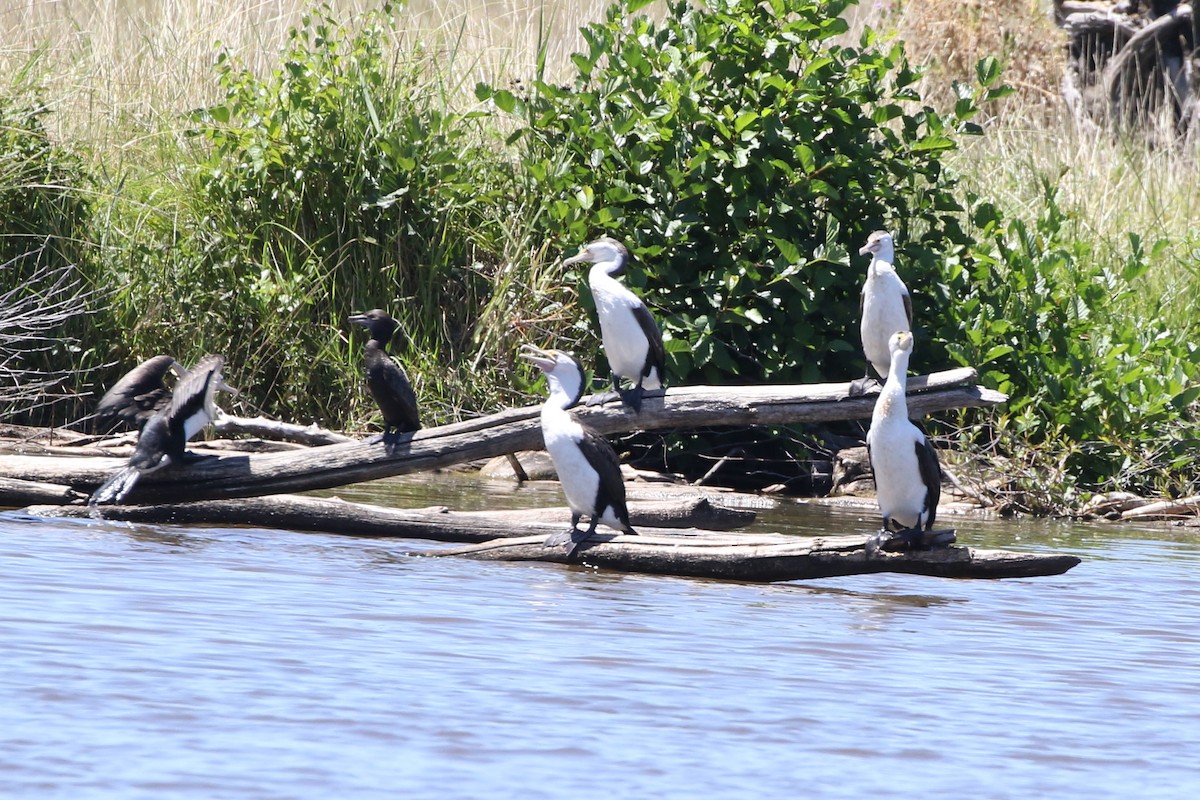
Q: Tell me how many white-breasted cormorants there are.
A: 5